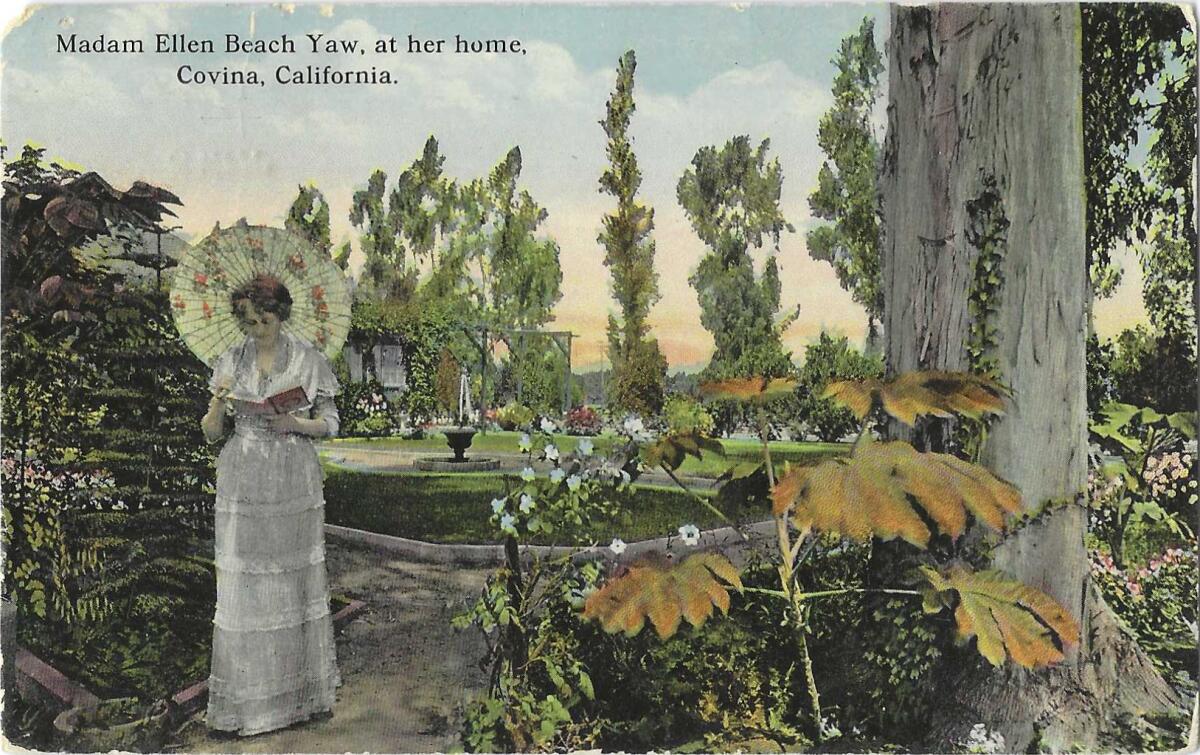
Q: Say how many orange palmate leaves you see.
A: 5